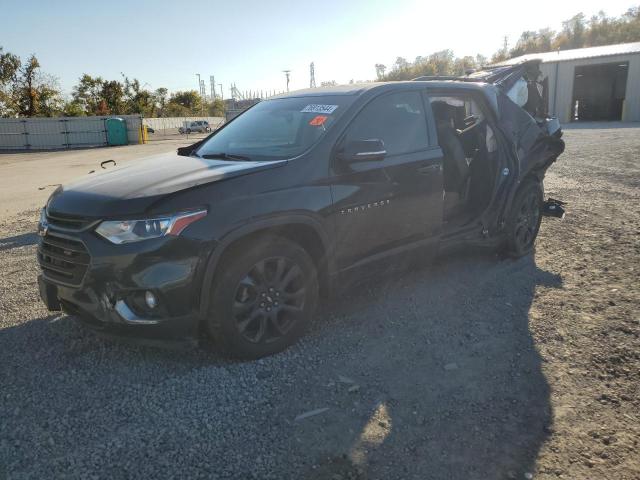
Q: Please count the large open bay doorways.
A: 1